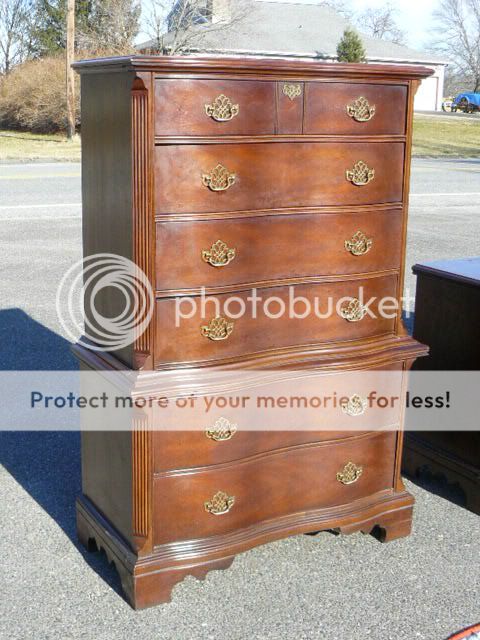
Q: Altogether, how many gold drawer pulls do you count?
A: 12